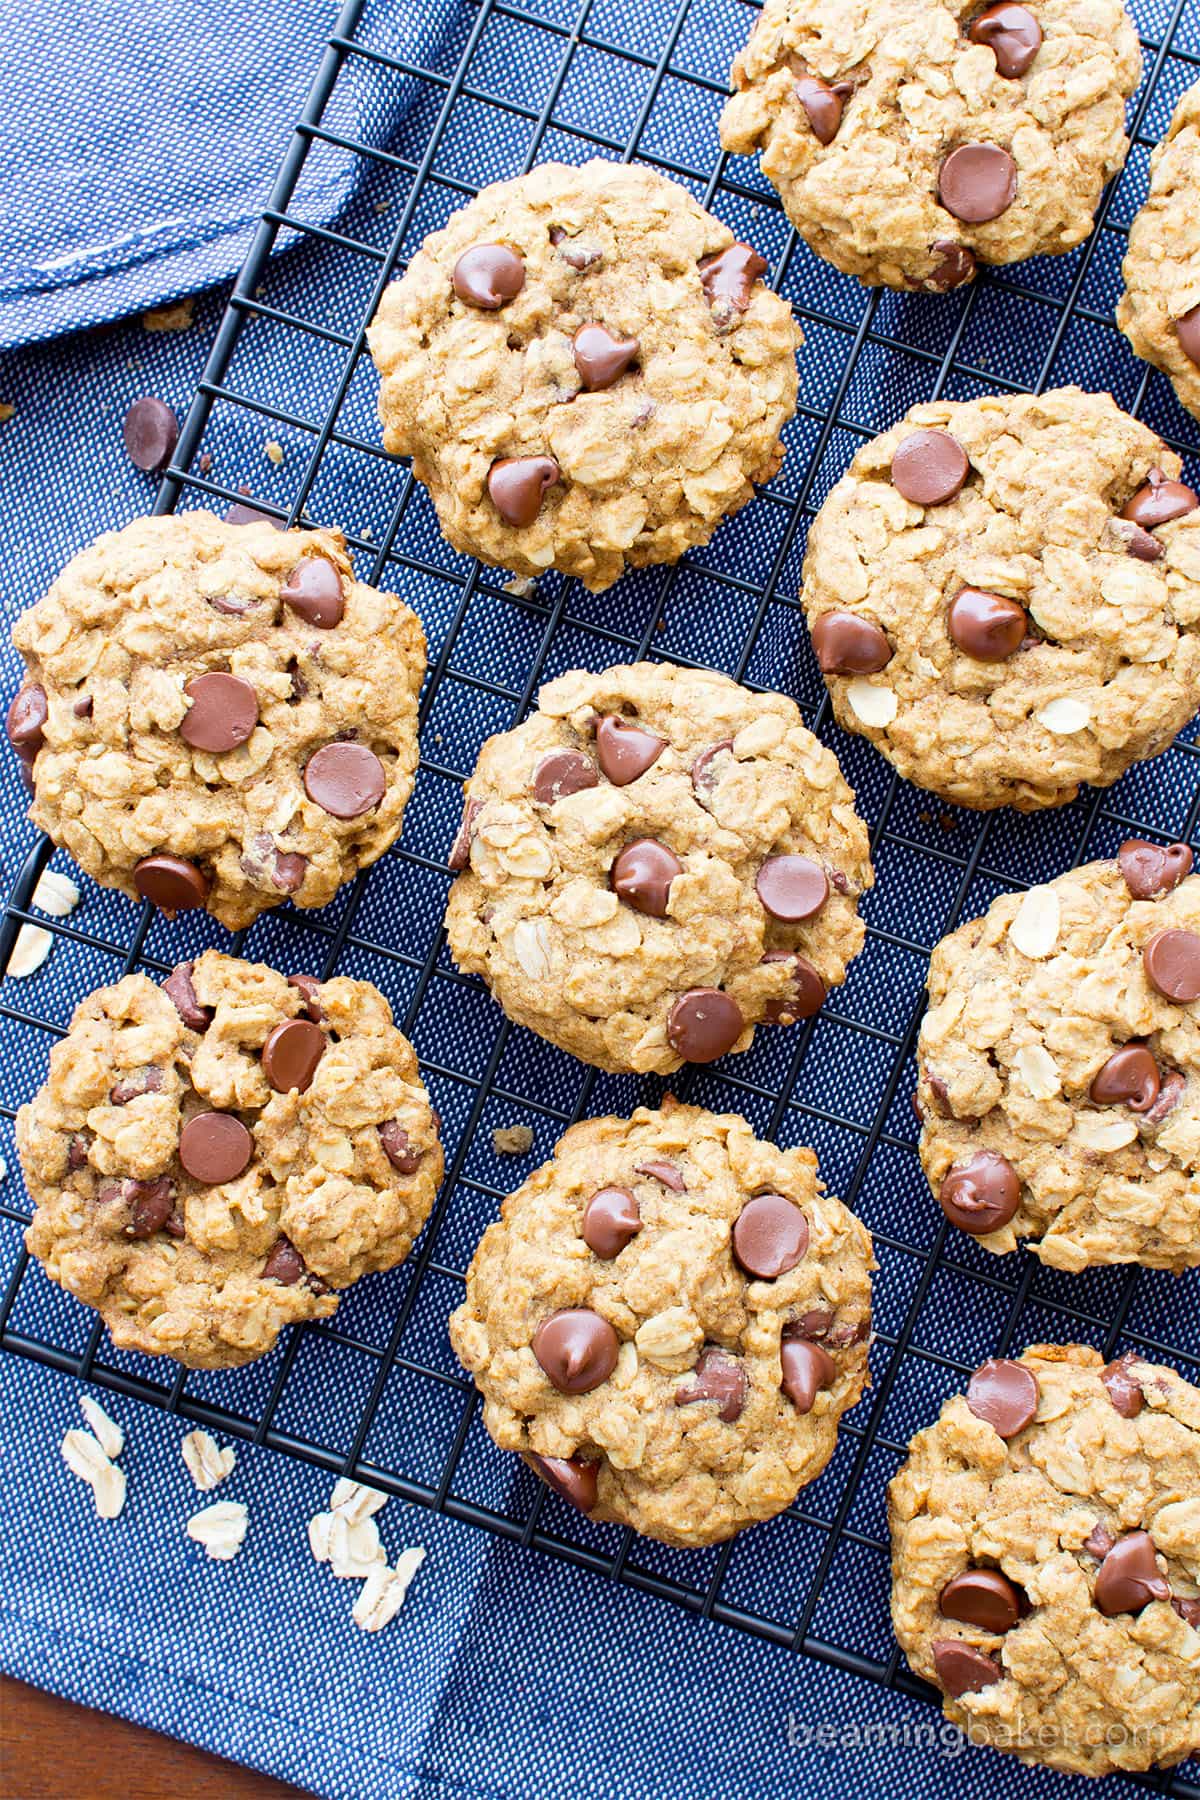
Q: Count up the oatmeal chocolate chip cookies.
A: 10